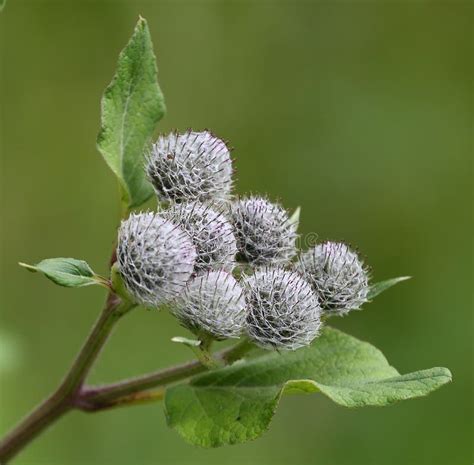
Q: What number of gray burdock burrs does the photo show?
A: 7